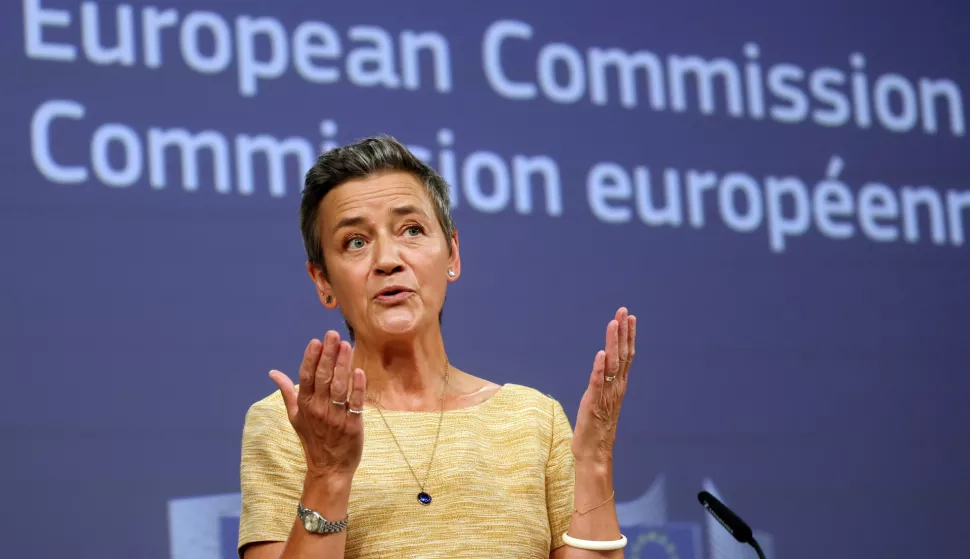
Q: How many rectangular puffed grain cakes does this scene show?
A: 0